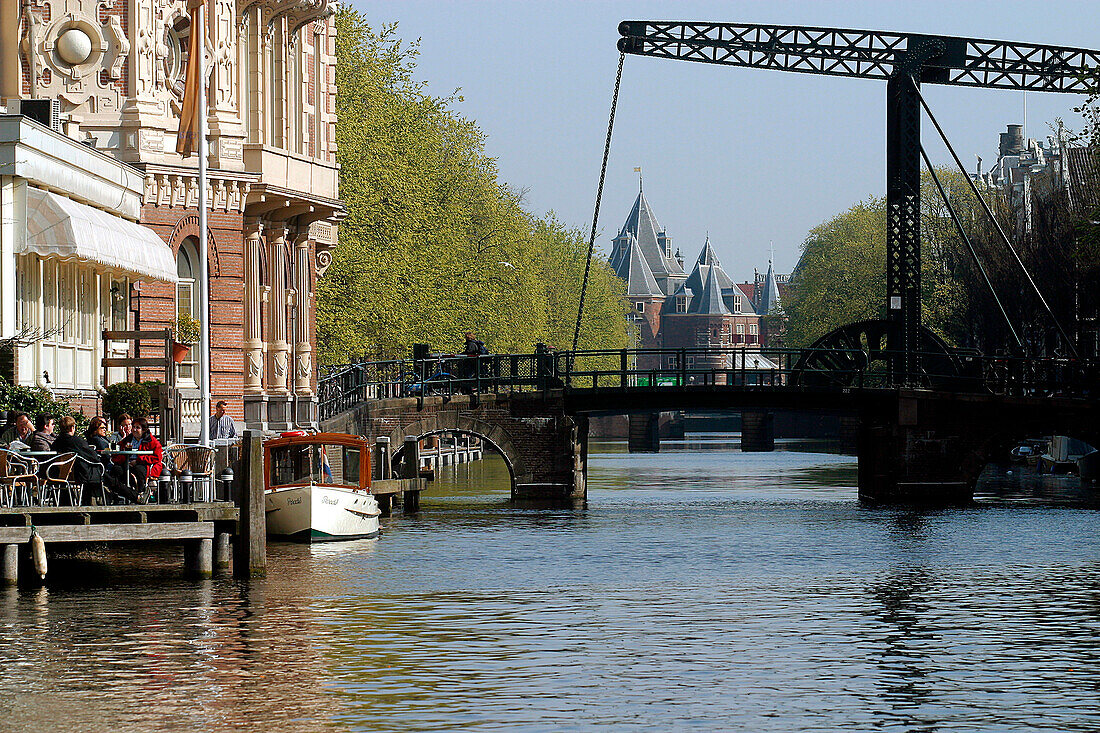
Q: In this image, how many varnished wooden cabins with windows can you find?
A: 1